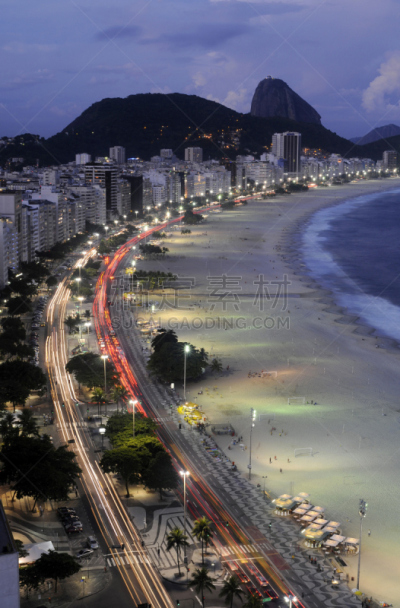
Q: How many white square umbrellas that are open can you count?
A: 15